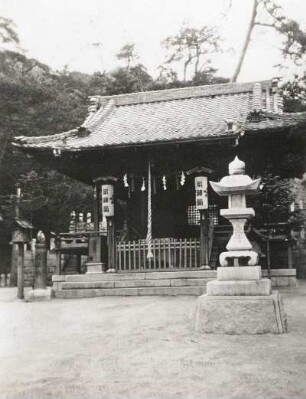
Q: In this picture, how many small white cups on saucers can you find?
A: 0